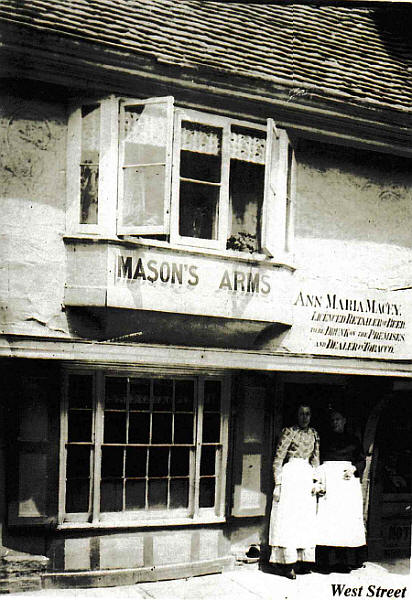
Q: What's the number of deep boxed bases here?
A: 1